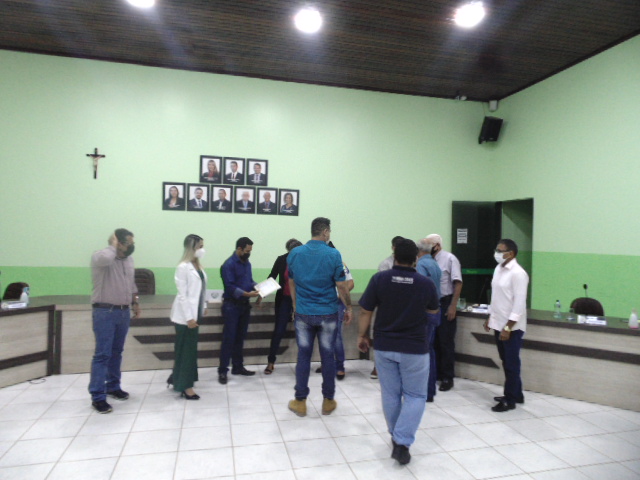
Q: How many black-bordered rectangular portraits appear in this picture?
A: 9